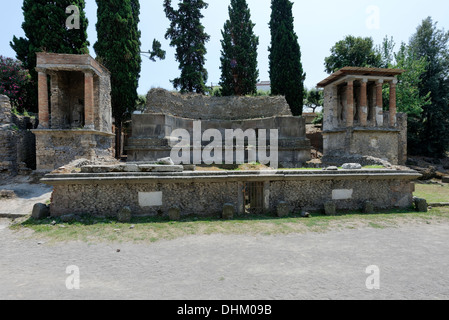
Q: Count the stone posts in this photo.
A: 8